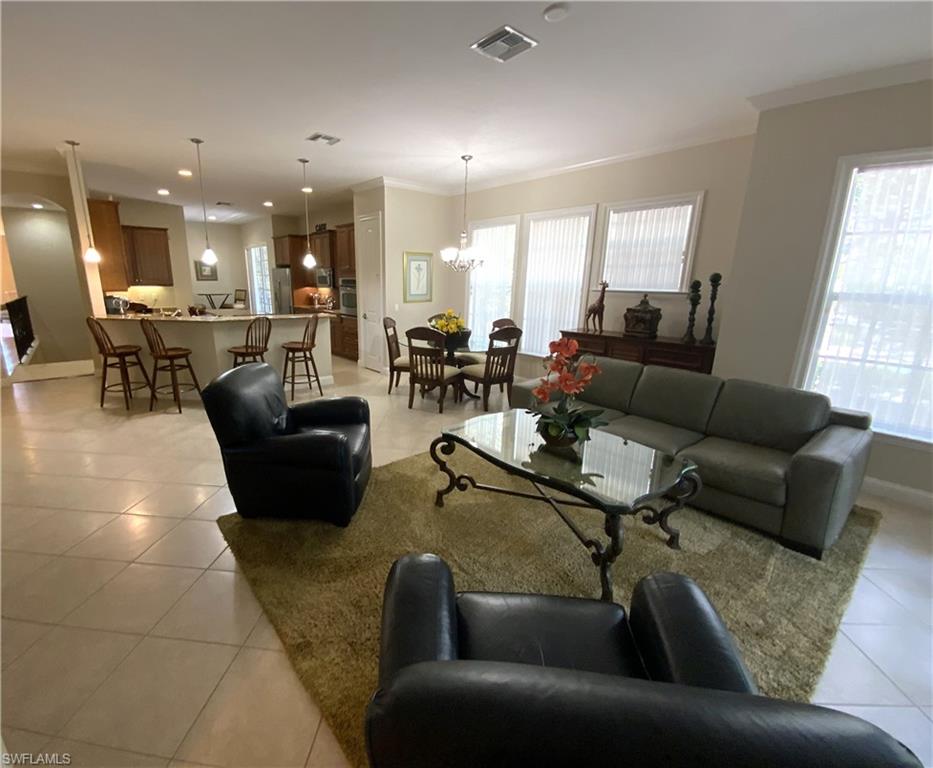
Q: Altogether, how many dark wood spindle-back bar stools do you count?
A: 4